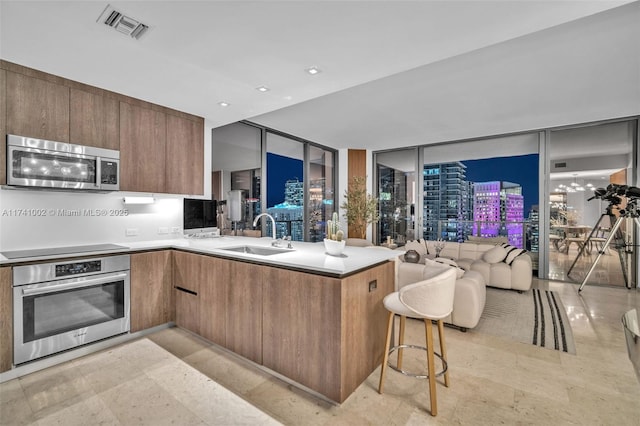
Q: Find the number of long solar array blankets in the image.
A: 0